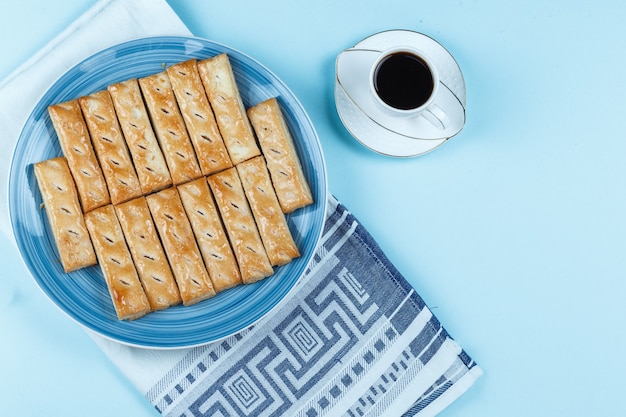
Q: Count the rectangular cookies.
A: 14